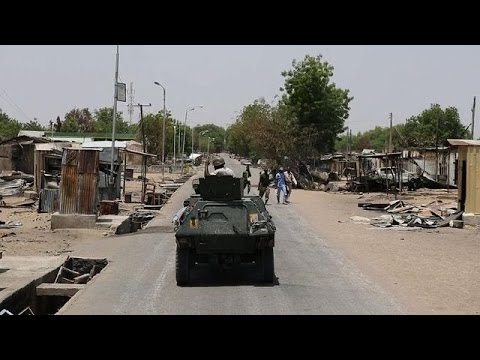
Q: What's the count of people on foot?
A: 4